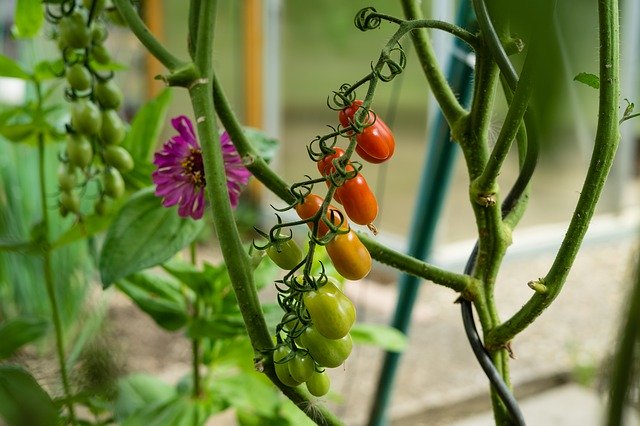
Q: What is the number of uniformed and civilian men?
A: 0